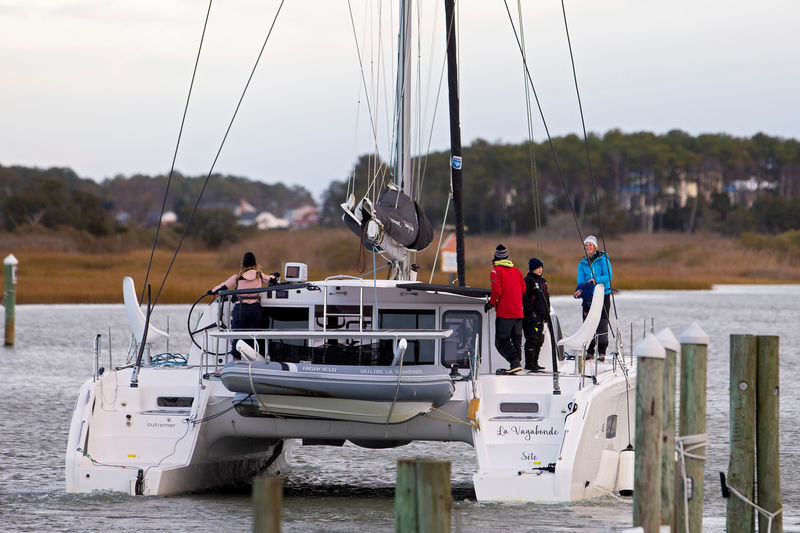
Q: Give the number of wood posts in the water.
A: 9